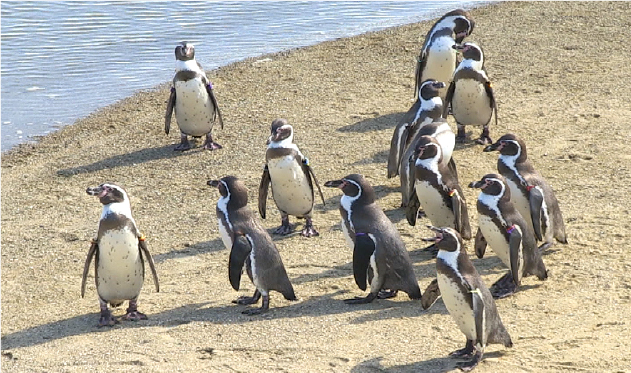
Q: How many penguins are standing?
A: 13